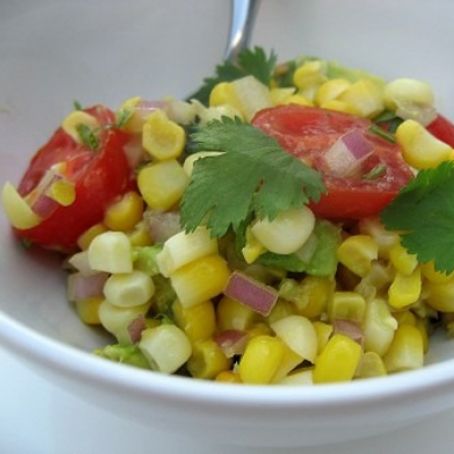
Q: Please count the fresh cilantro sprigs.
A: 3